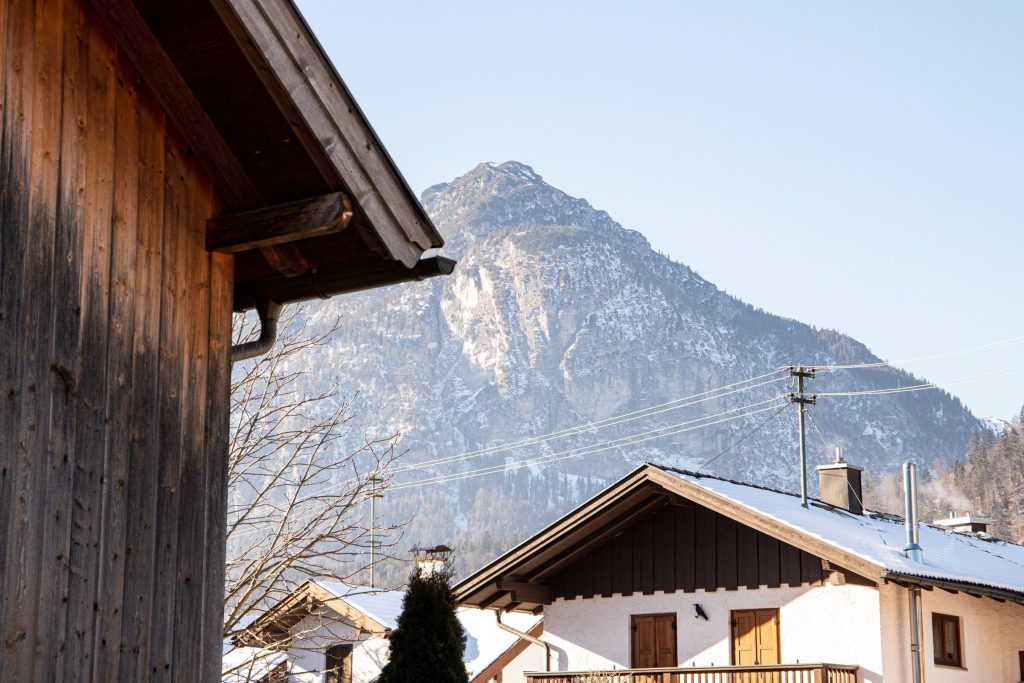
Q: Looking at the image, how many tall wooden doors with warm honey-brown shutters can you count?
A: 2